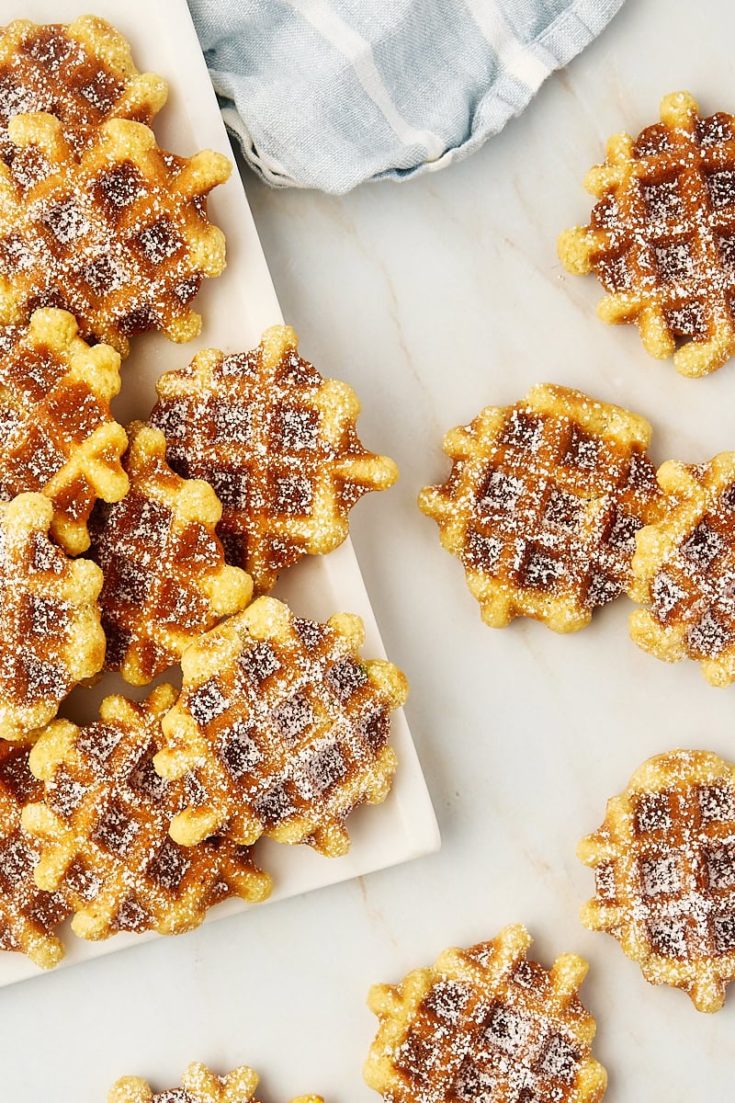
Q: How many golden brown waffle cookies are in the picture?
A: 15